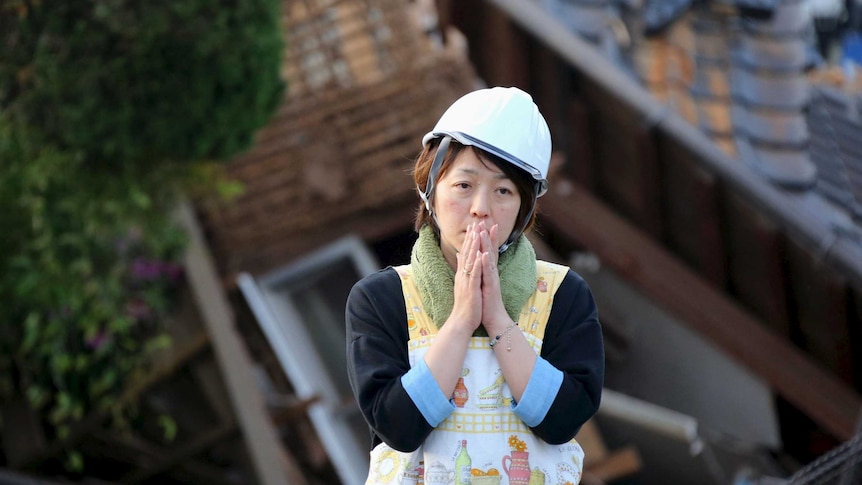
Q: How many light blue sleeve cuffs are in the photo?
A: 2